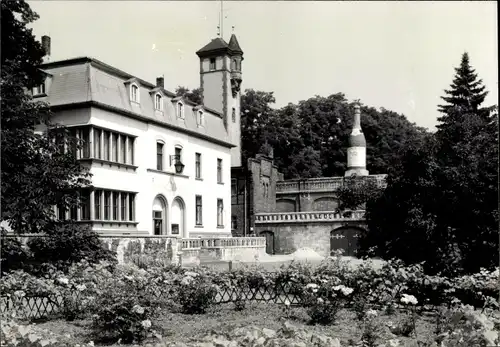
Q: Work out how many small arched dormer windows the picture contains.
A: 4